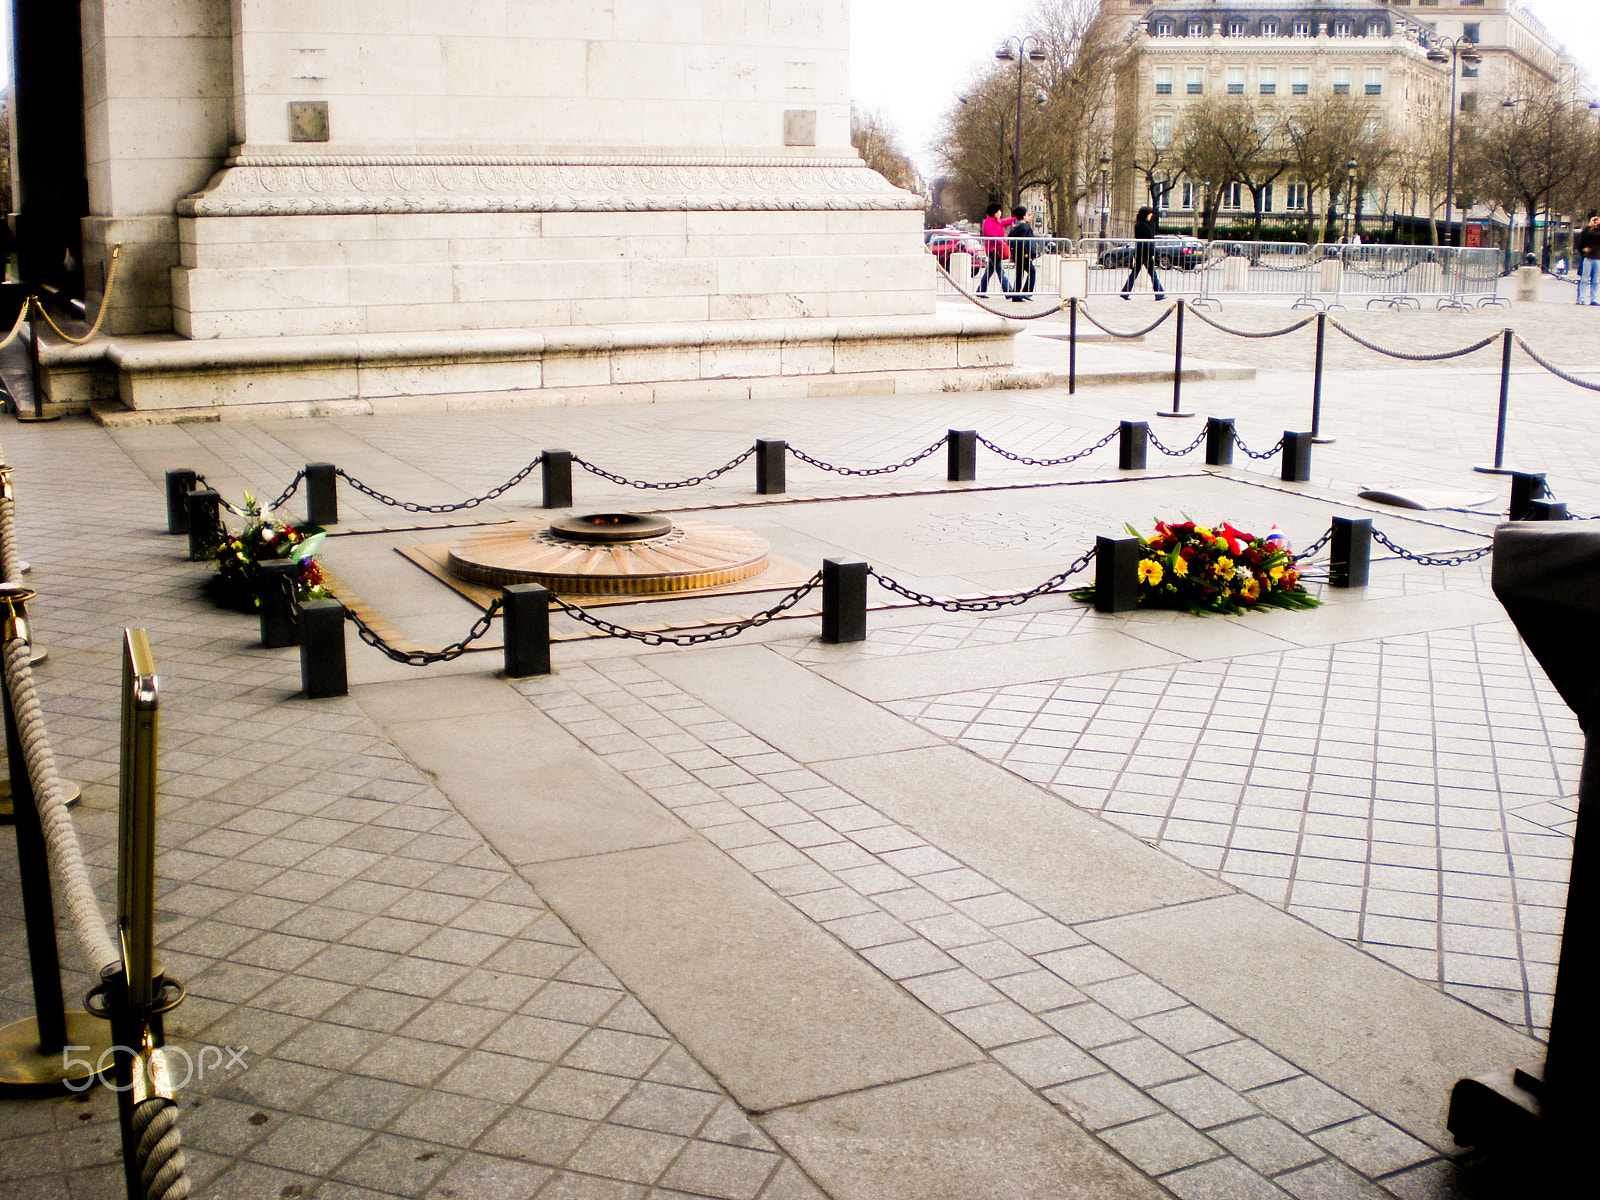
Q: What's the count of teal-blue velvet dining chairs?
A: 0